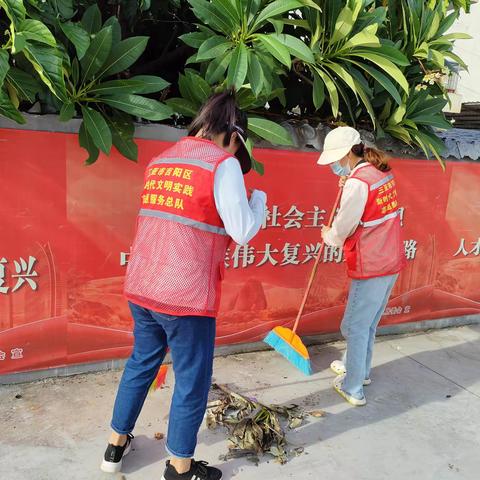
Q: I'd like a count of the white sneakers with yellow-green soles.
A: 2